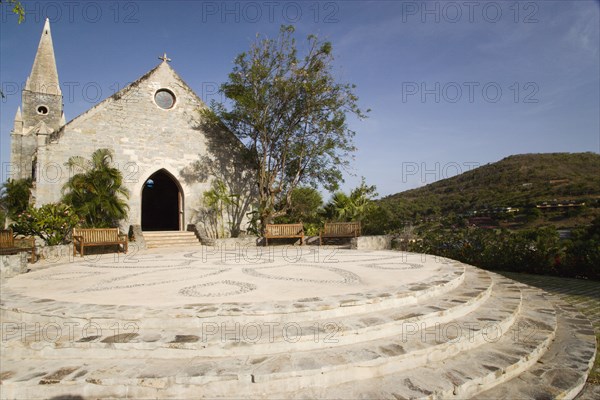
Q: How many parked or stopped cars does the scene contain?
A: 0